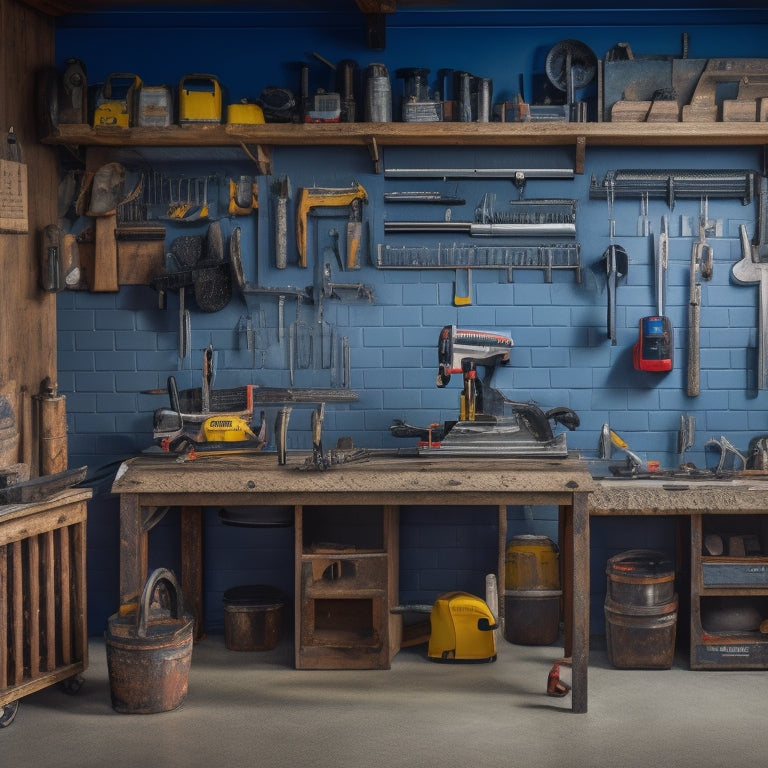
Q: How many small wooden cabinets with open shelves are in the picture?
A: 2